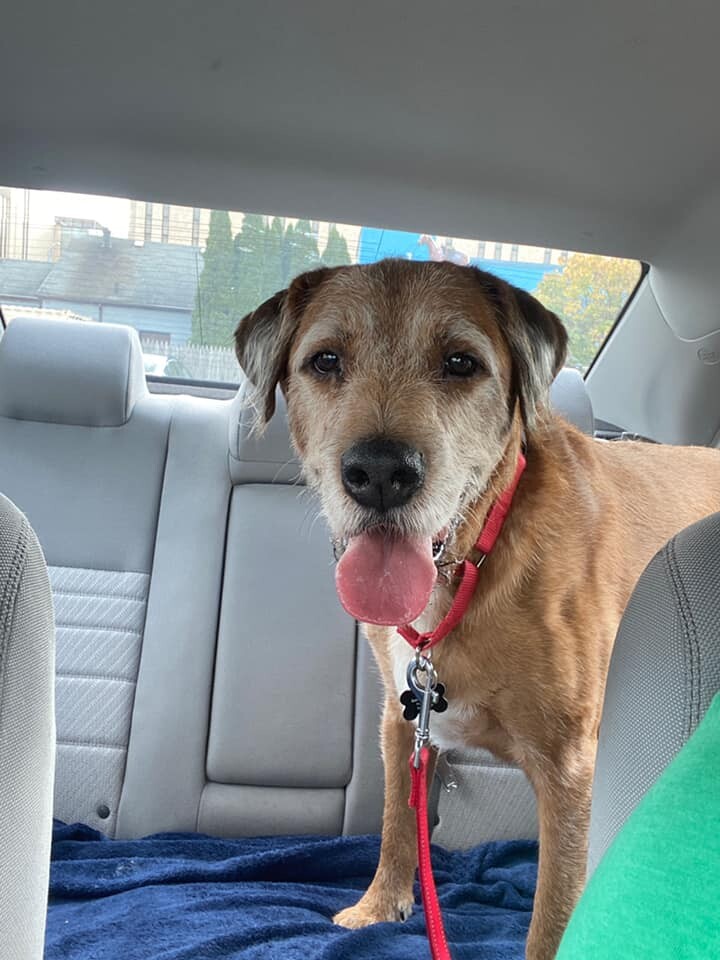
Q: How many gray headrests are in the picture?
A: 3